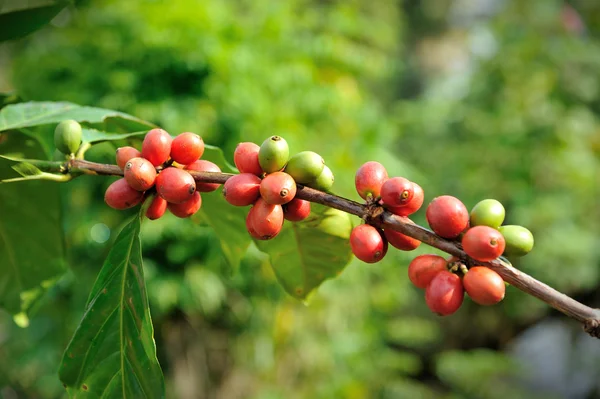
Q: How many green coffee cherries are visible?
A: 6